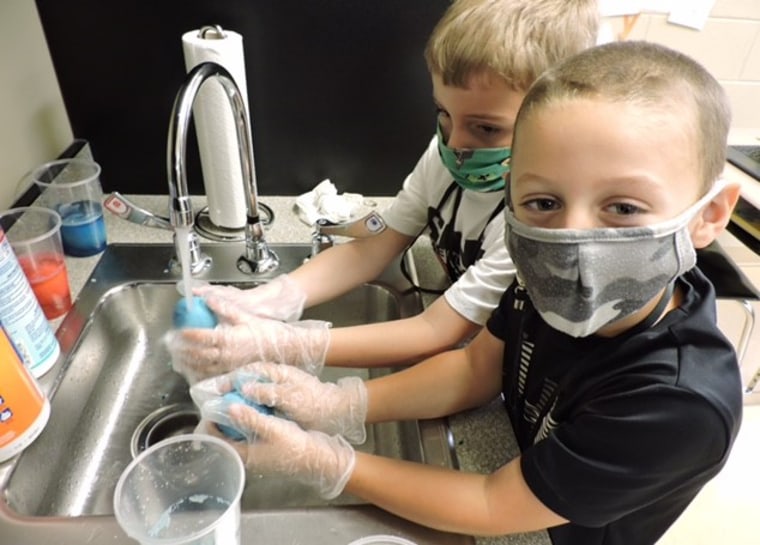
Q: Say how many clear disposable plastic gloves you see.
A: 4